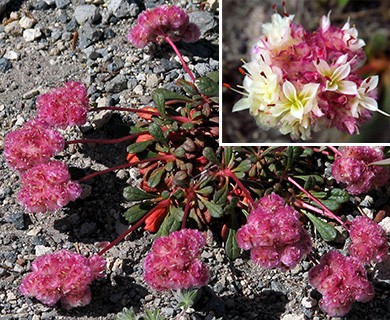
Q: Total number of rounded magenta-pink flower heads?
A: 10